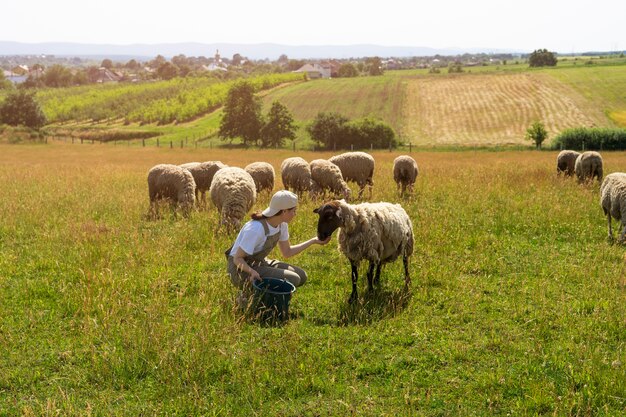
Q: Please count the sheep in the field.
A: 12